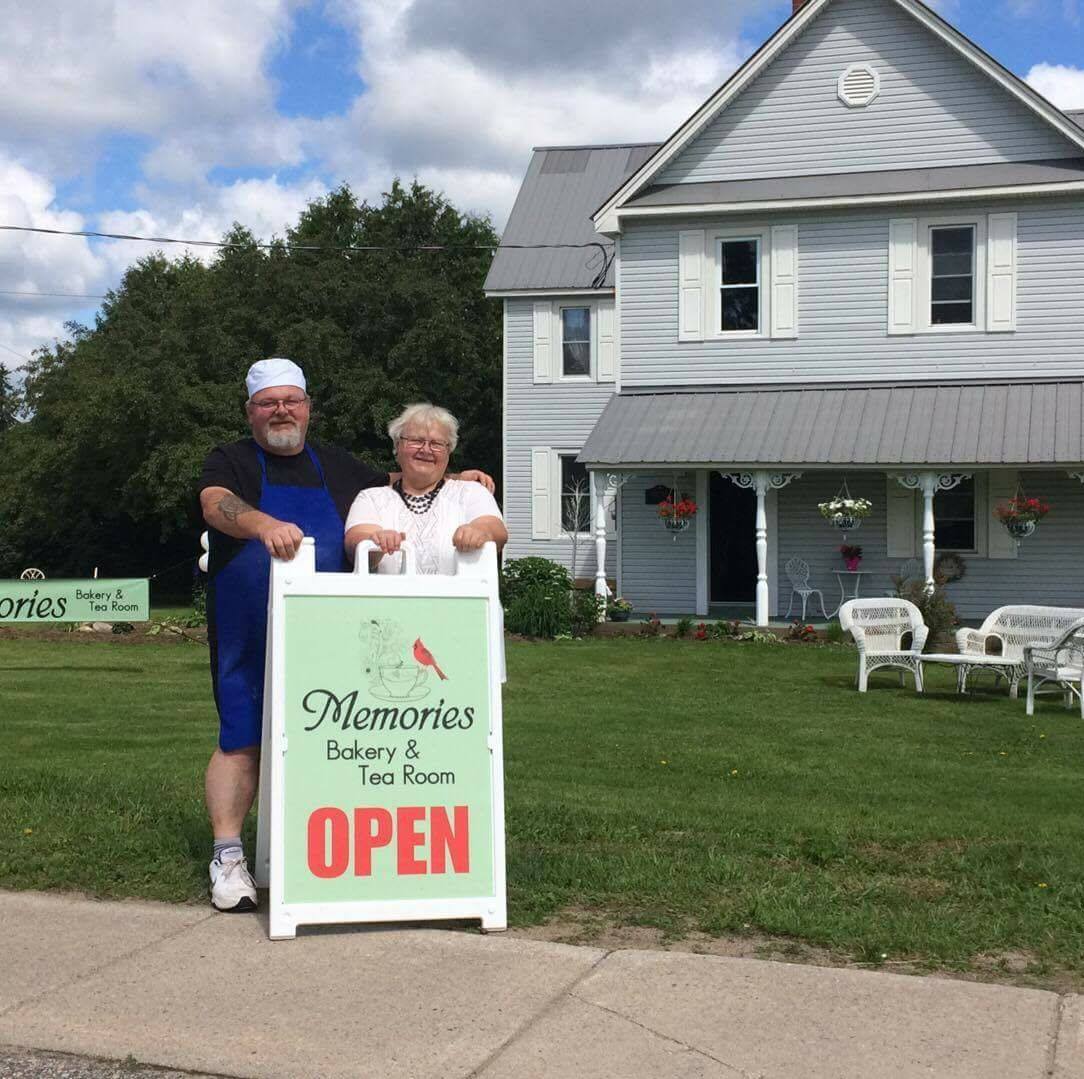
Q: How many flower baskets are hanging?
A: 3